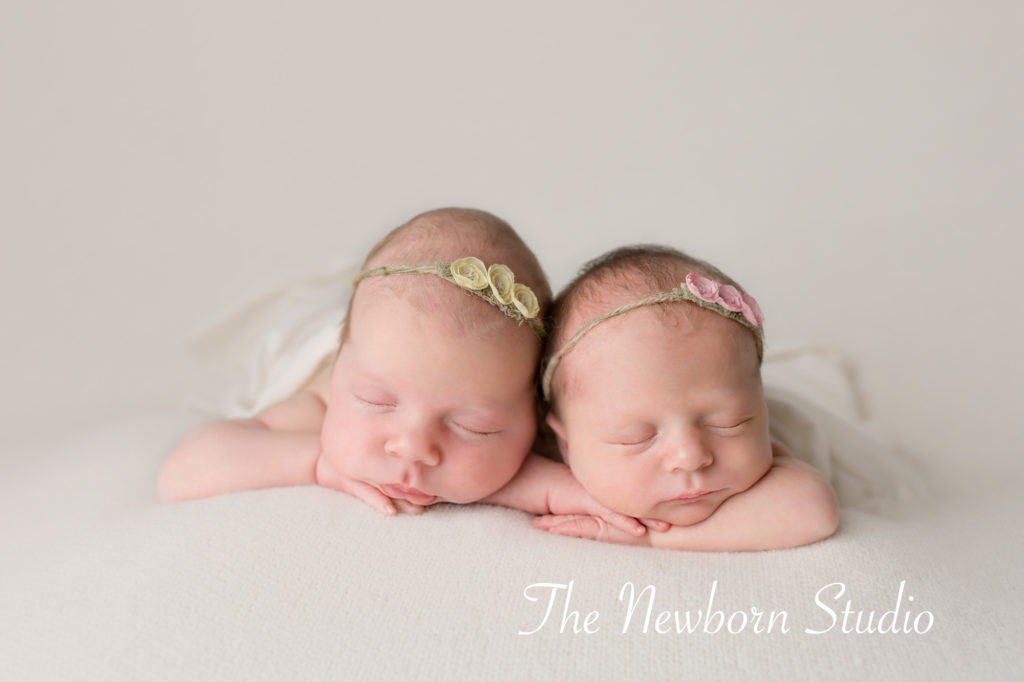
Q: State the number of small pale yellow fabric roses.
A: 3